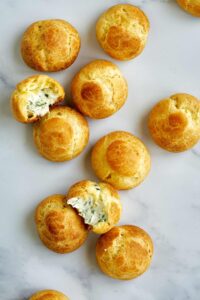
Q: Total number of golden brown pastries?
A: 12